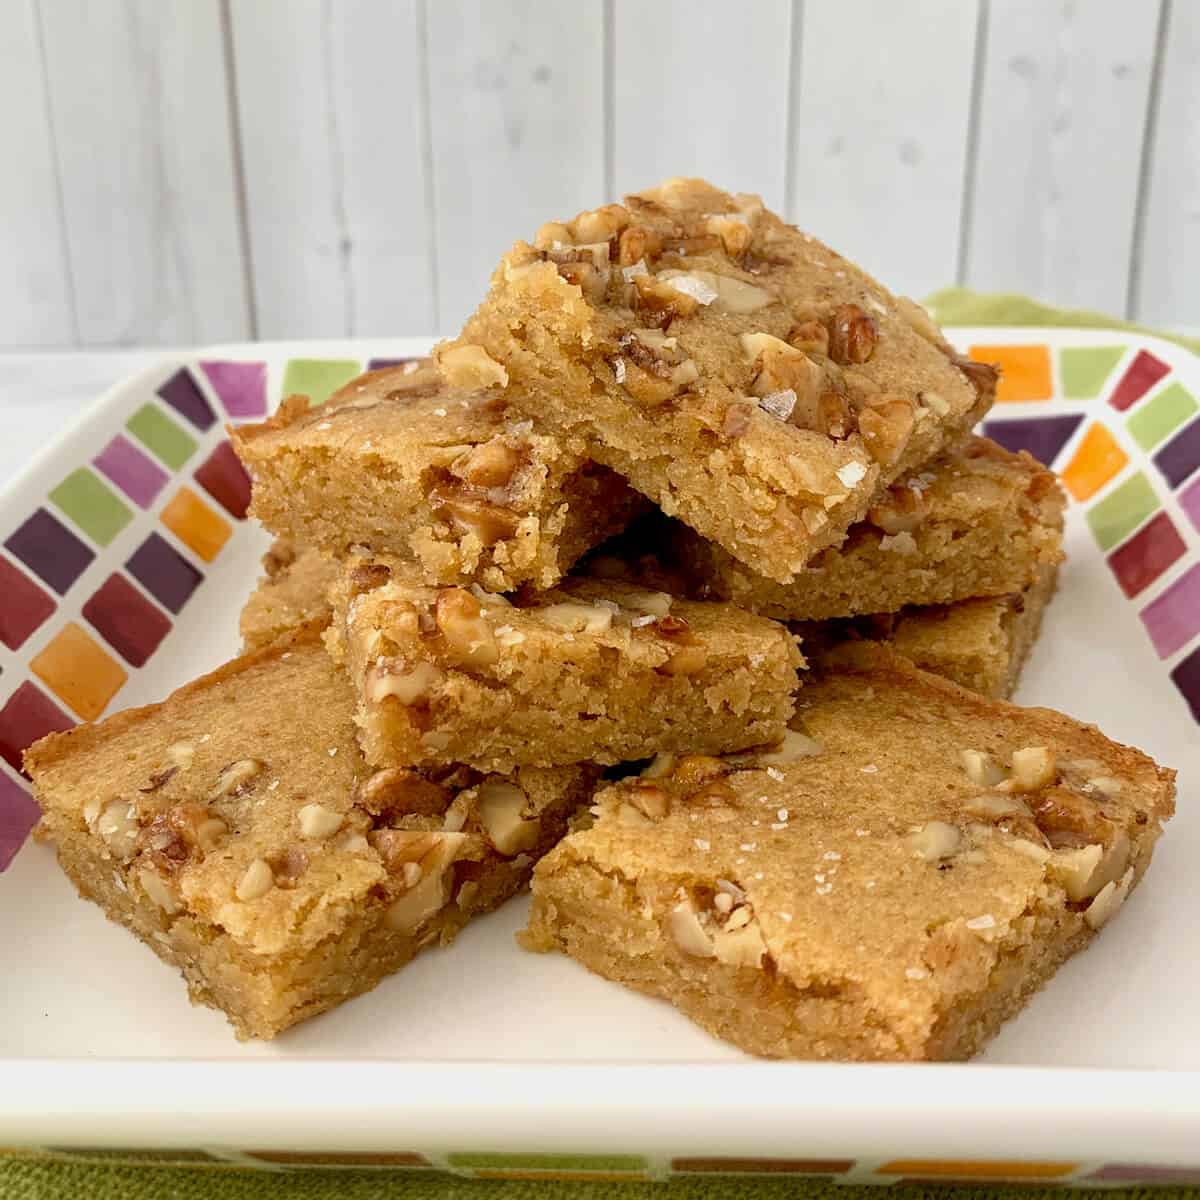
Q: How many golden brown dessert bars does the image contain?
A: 8